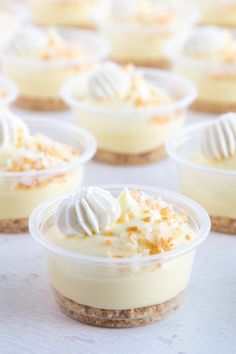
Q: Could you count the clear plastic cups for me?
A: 11